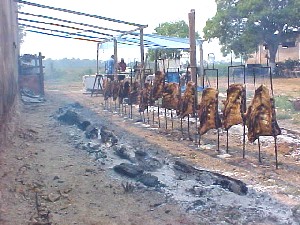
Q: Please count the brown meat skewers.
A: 11